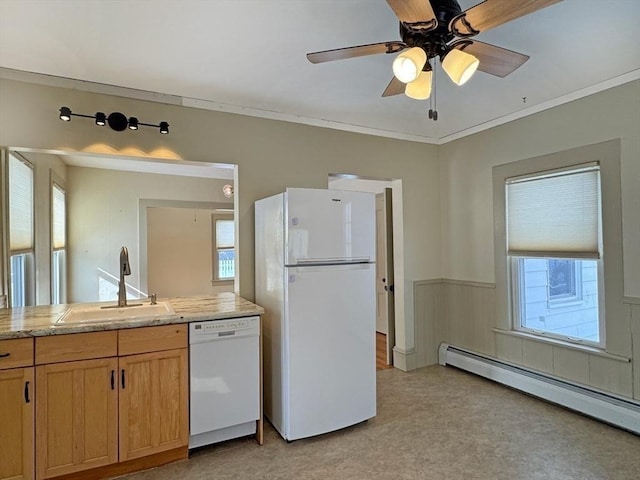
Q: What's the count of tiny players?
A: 0